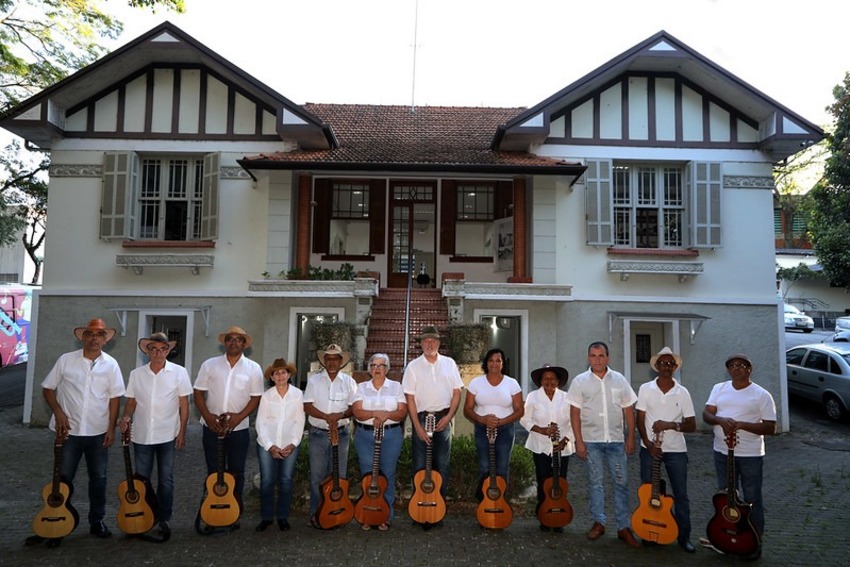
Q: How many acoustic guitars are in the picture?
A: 10